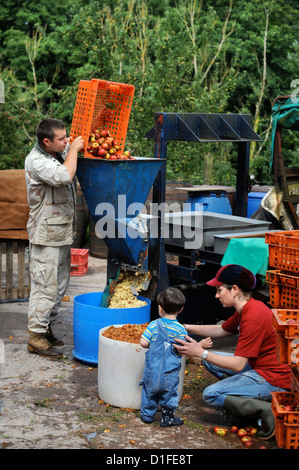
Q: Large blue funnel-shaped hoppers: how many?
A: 1